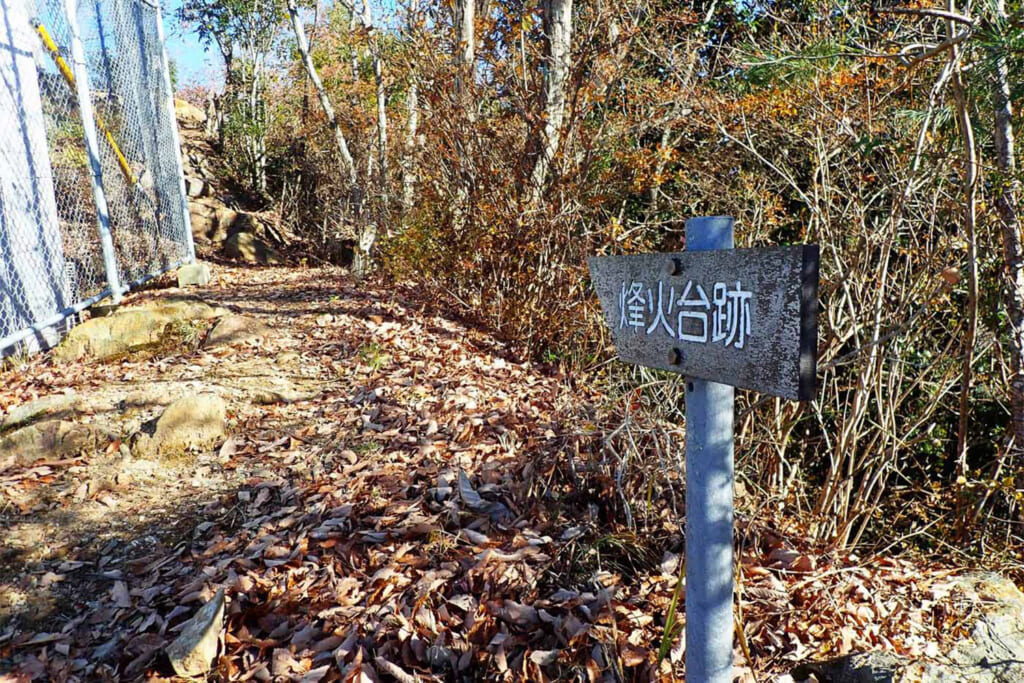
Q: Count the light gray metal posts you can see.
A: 3